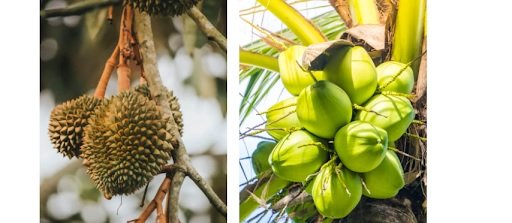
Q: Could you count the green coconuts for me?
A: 11